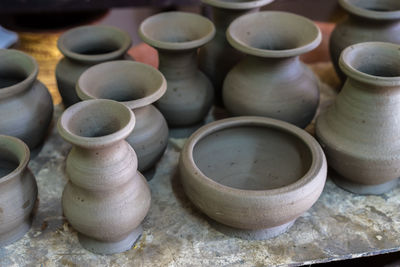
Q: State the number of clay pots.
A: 11